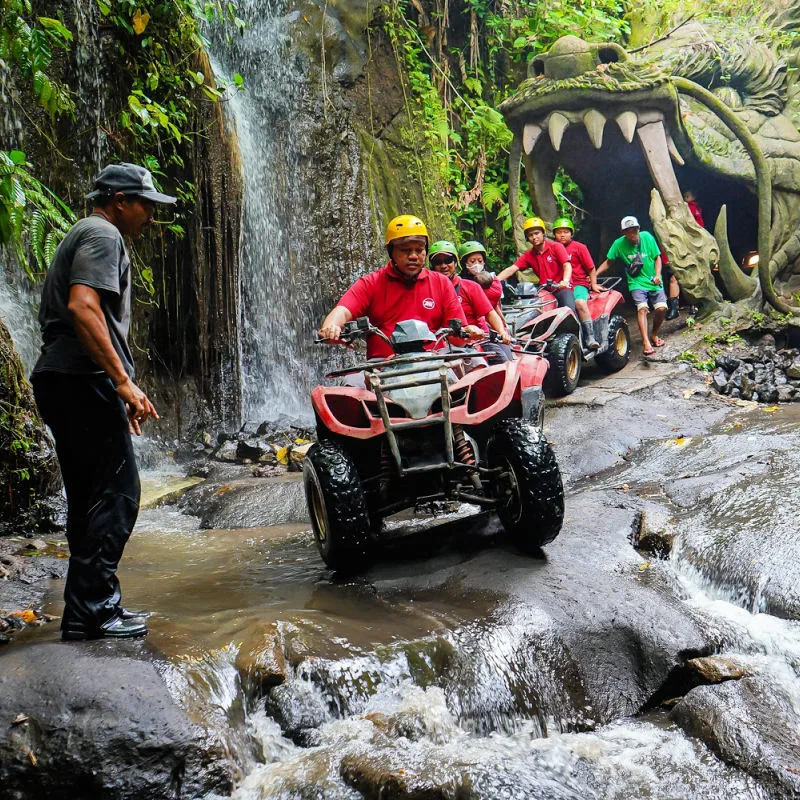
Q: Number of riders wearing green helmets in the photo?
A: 3